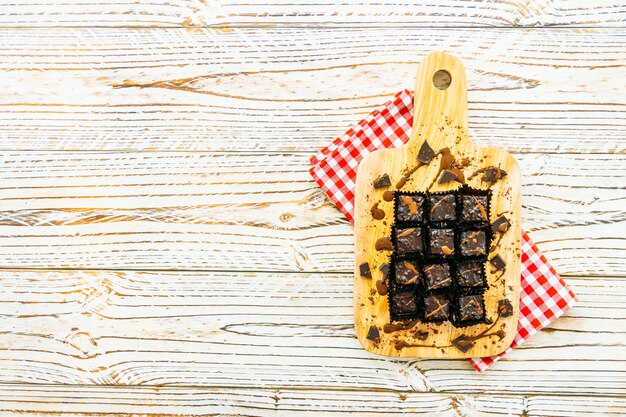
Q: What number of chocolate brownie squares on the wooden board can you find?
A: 12